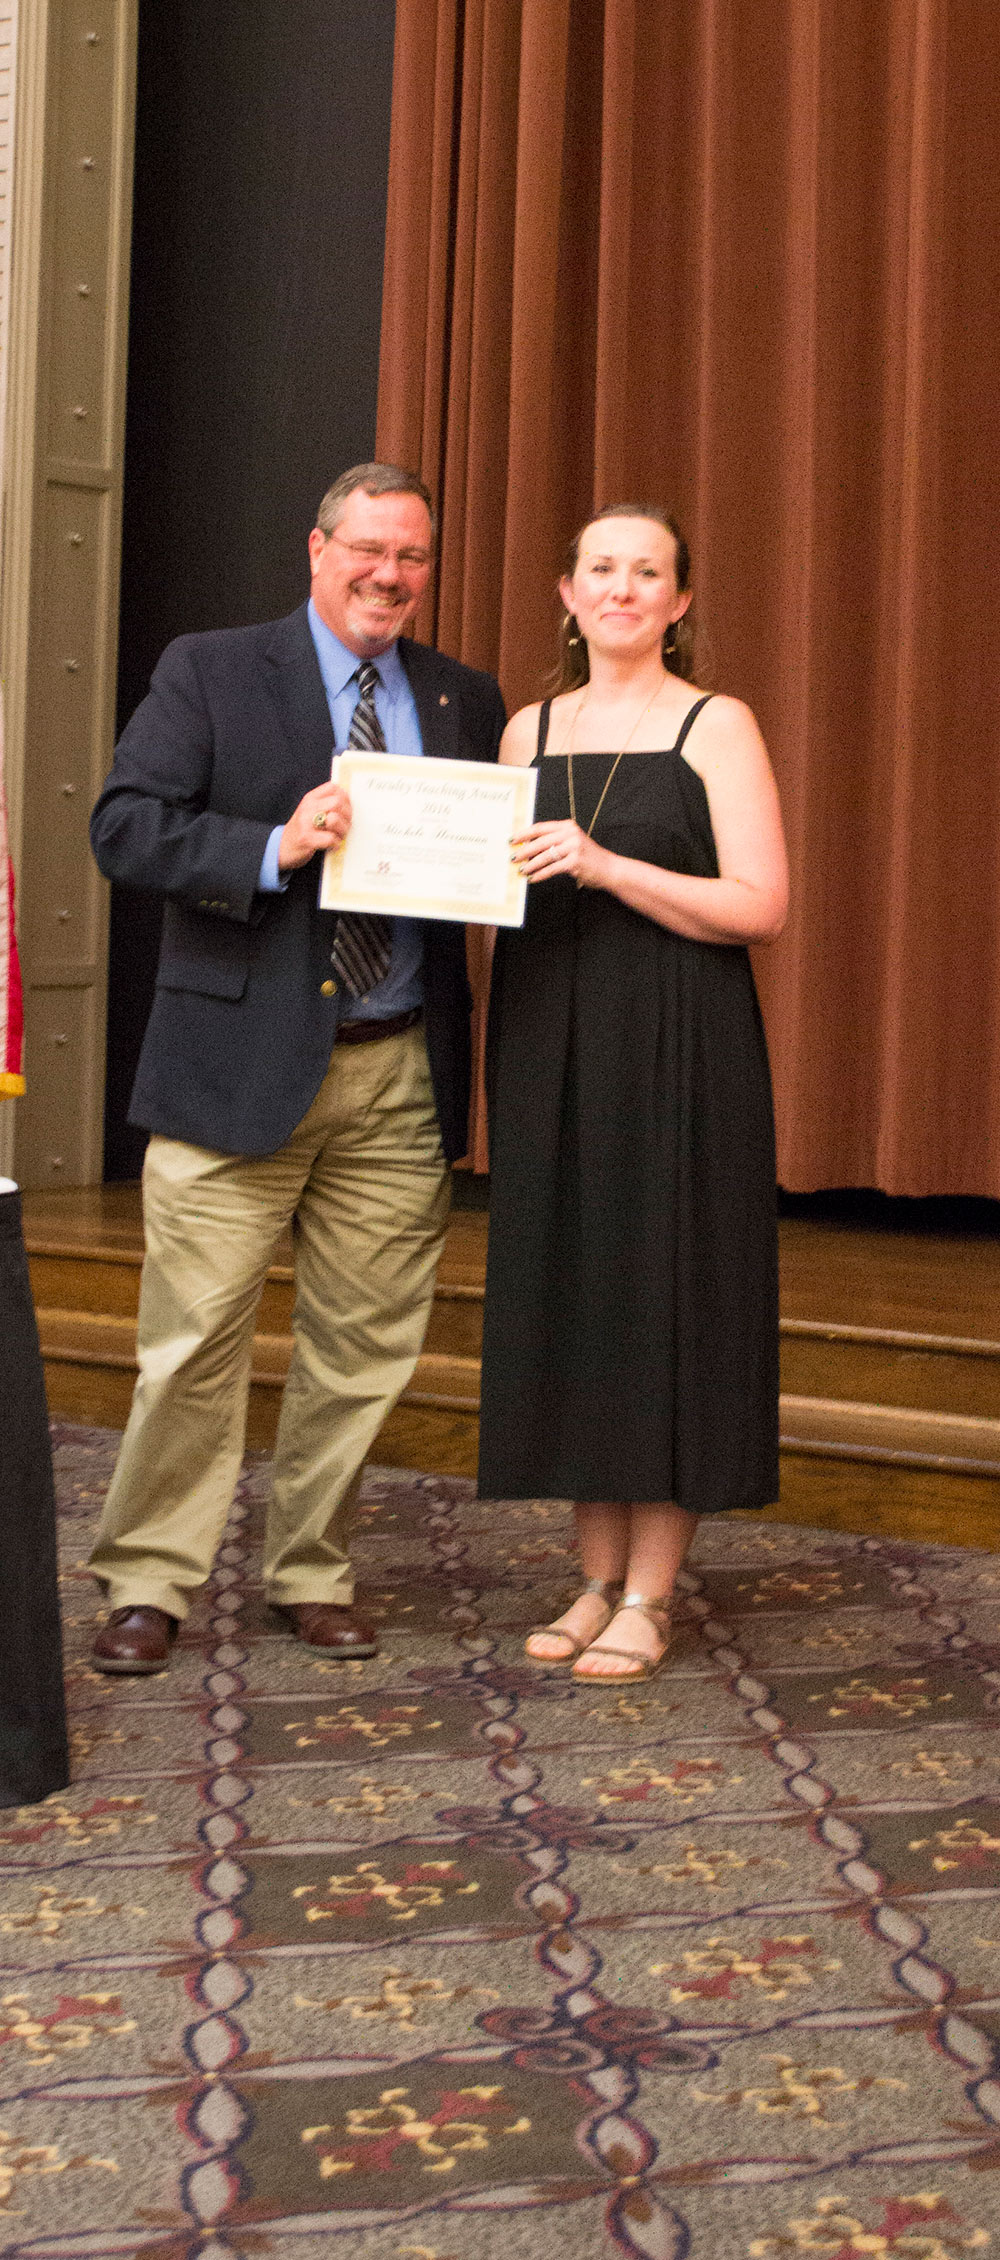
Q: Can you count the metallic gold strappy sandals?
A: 2